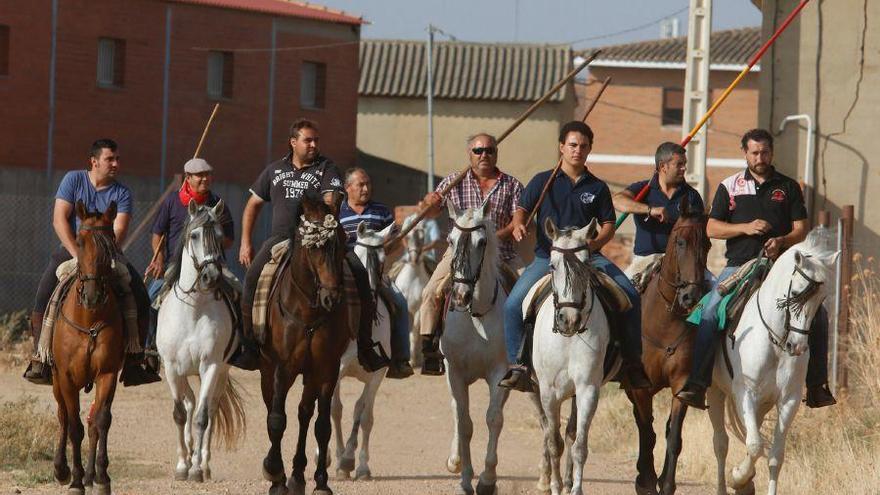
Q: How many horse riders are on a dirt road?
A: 9